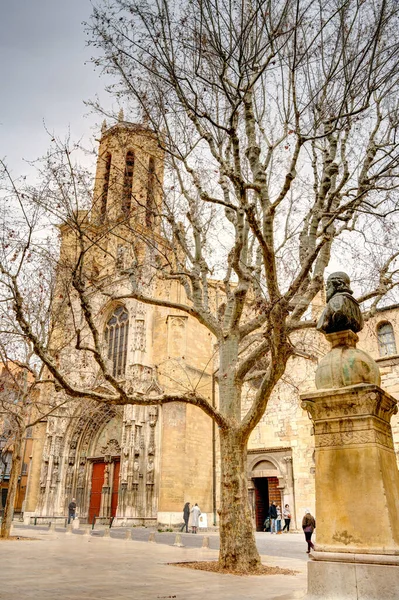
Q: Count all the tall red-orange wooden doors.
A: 2